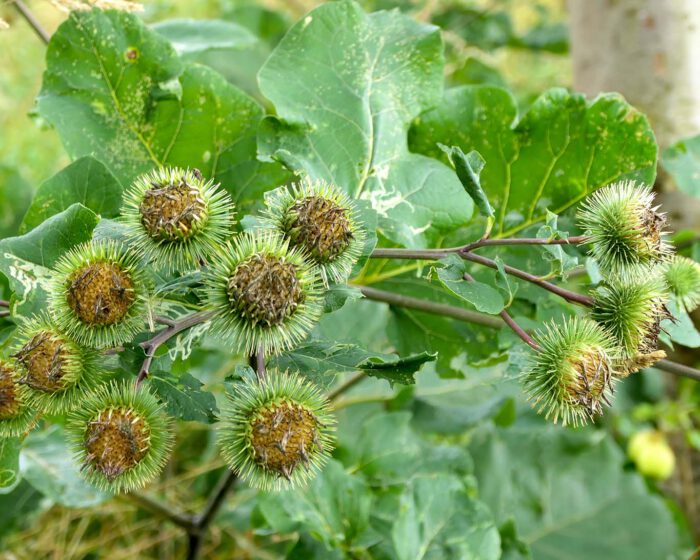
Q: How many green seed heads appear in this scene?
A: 12